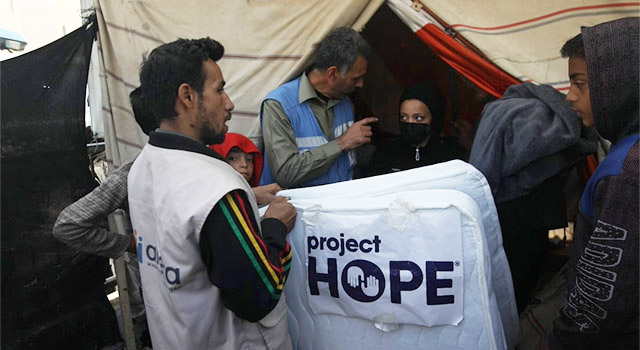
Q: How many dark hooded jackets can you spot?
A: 2